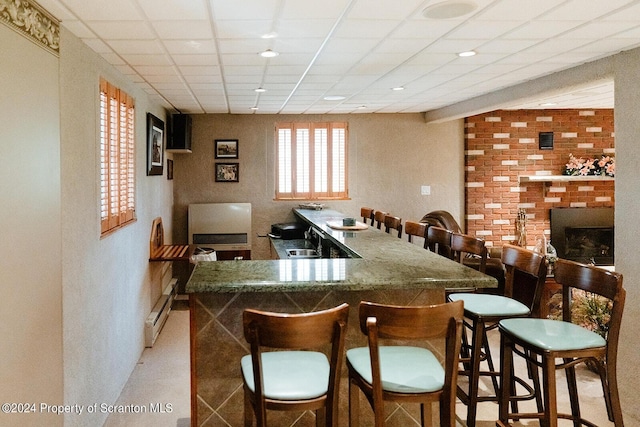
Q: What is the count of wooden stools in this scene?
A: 10